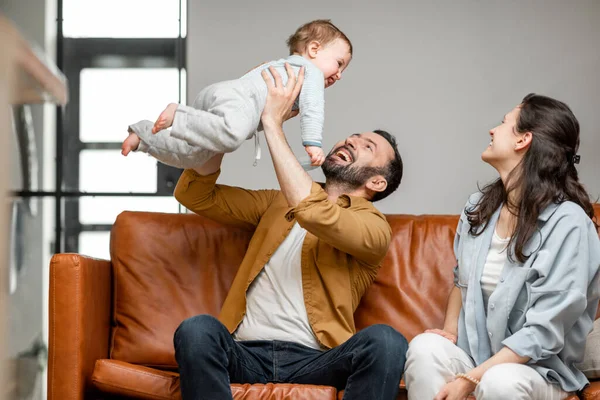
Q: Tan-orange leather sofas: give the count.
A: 1